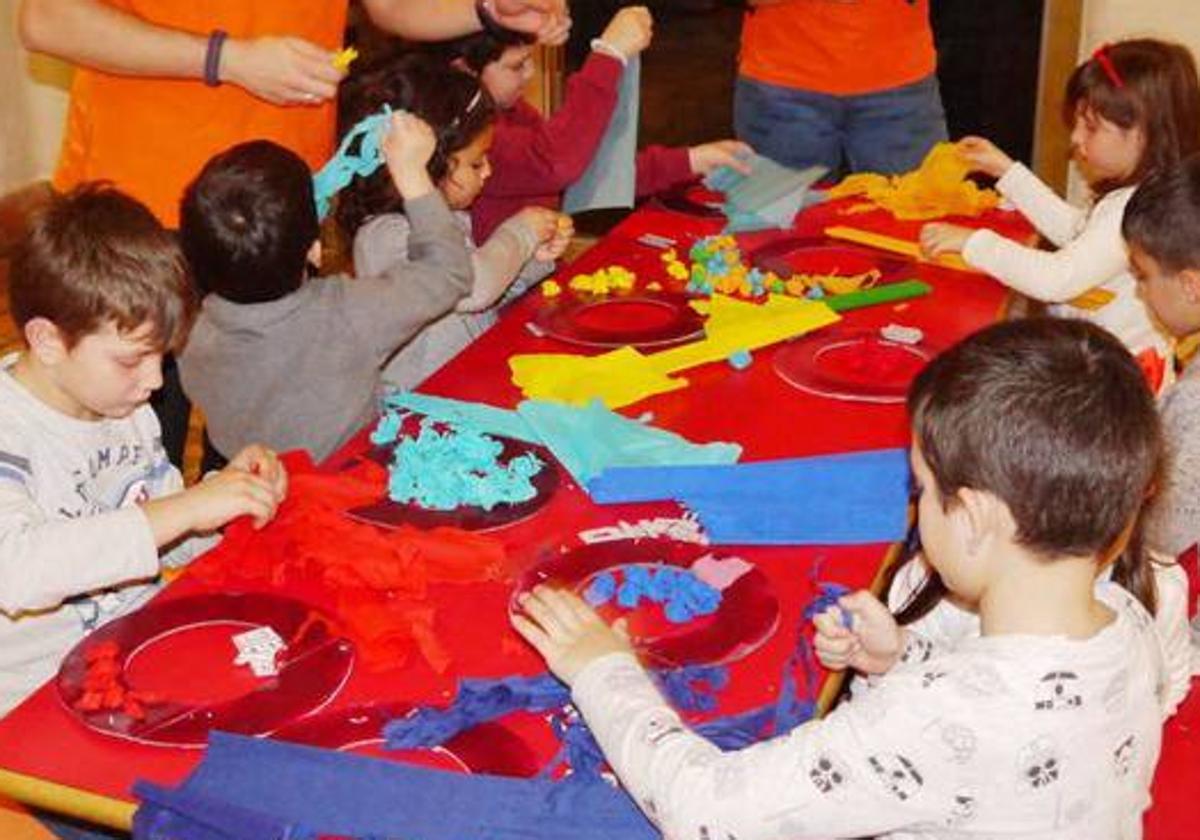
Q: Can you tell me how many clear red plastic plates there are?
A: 8